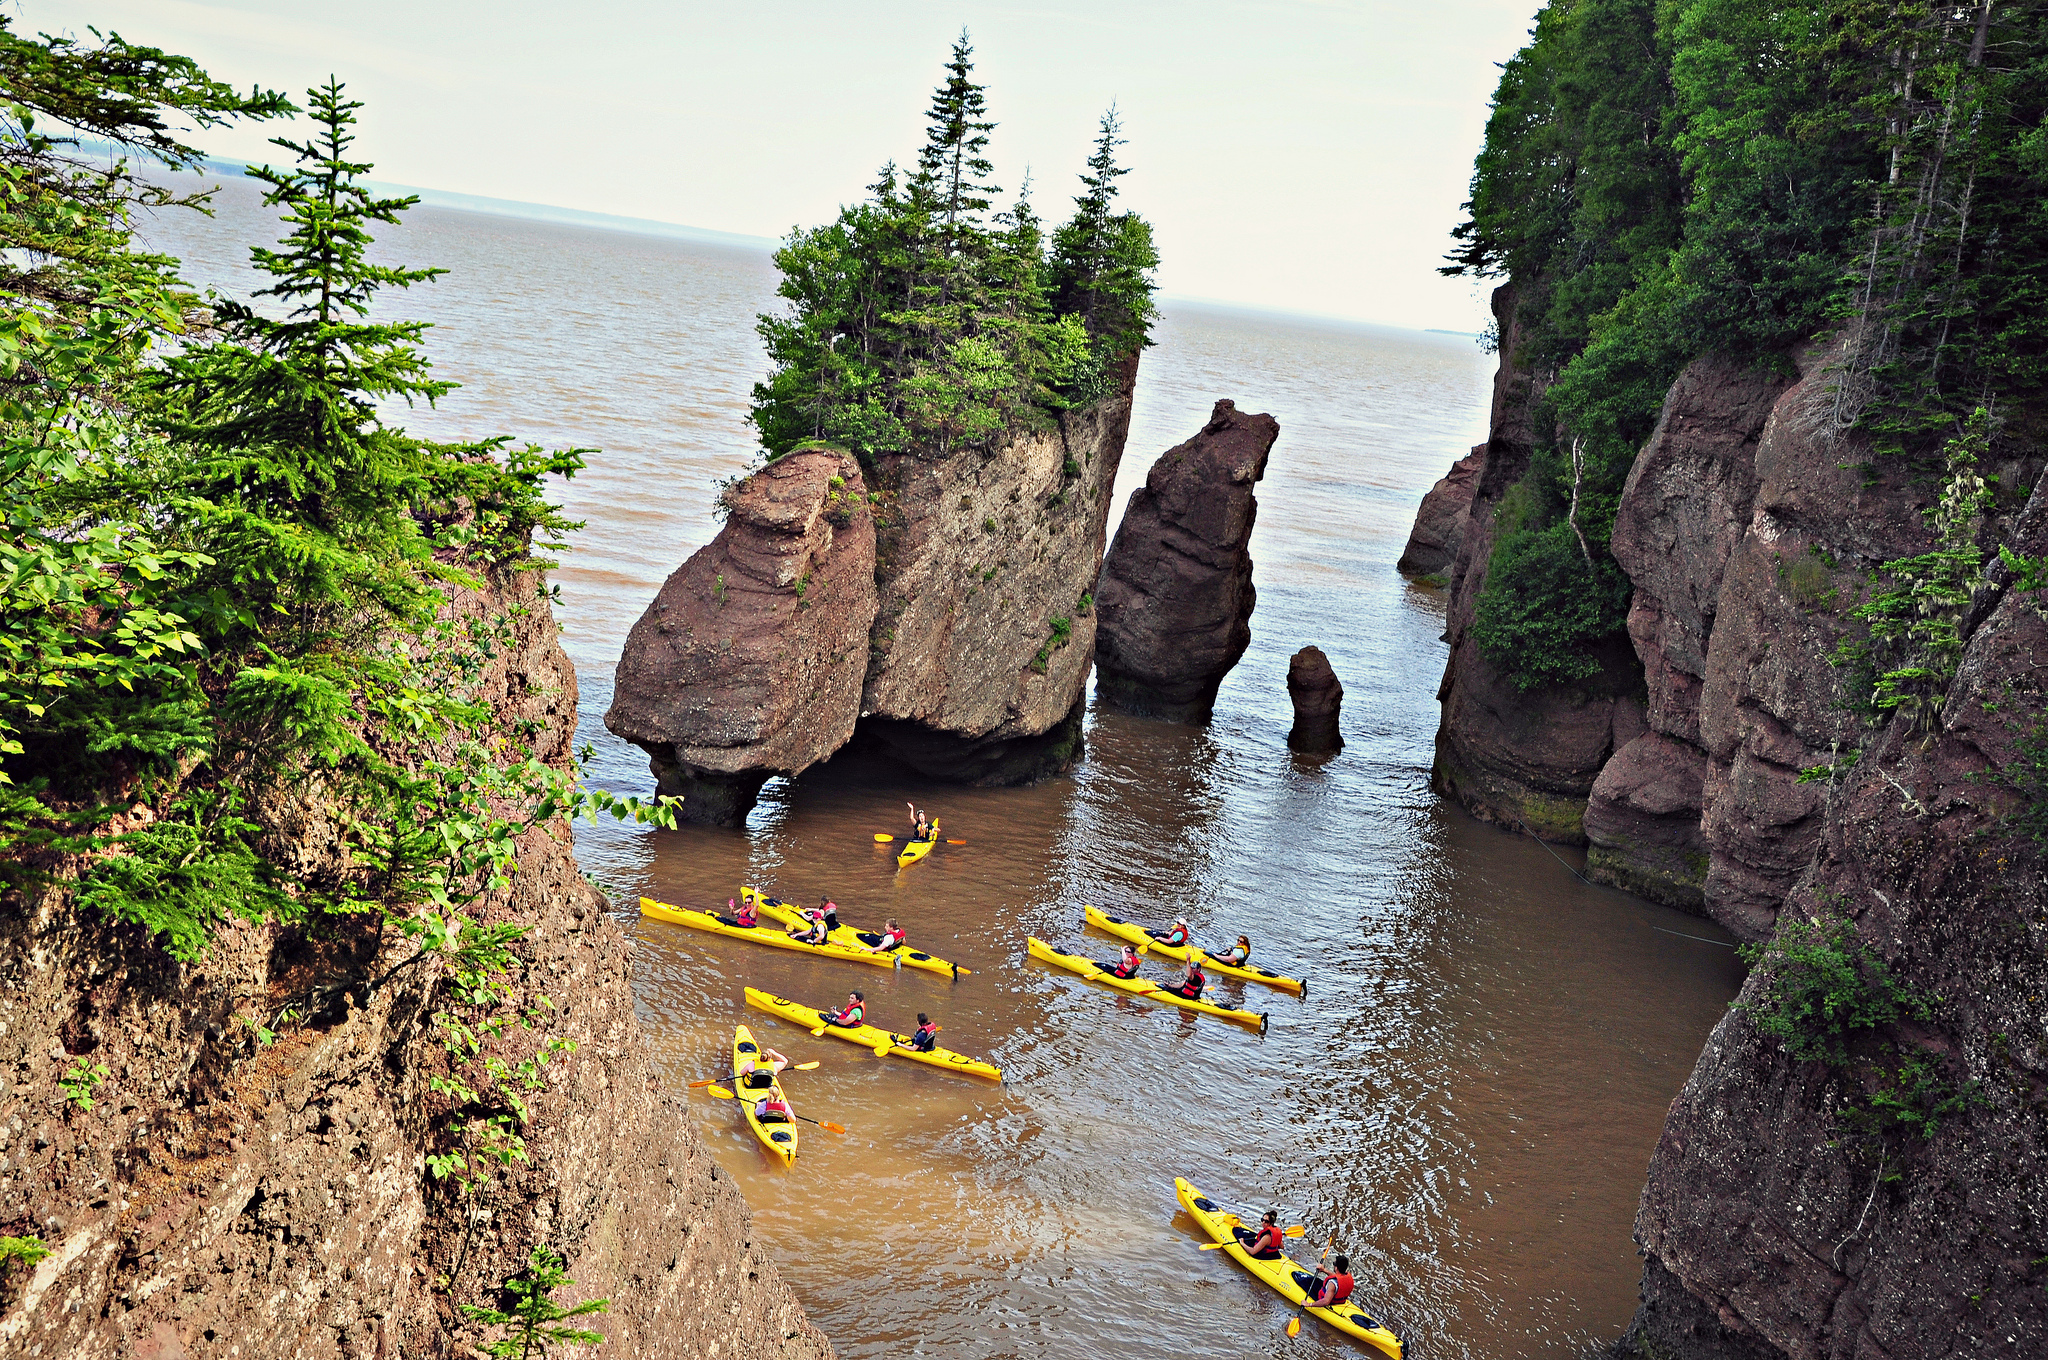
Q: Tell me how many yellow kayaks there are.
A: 8